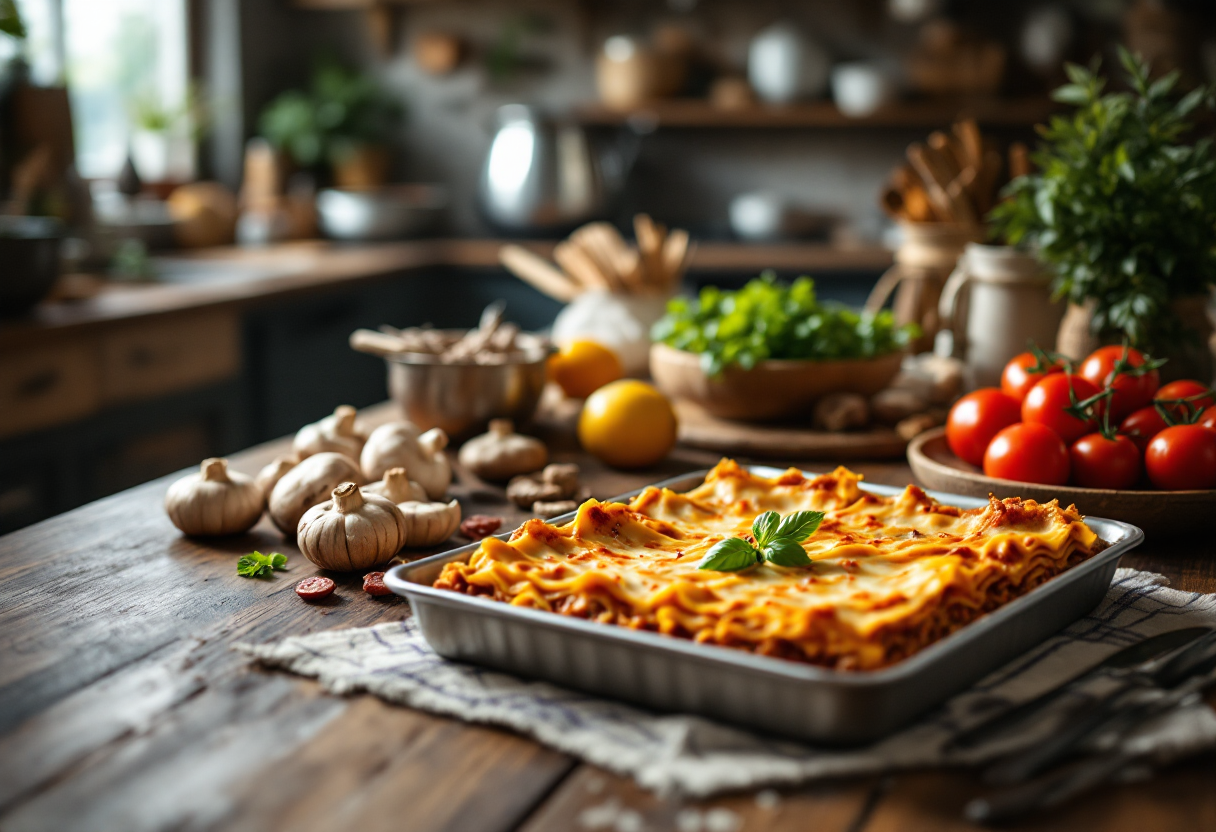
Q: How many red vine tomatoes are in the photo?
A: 10